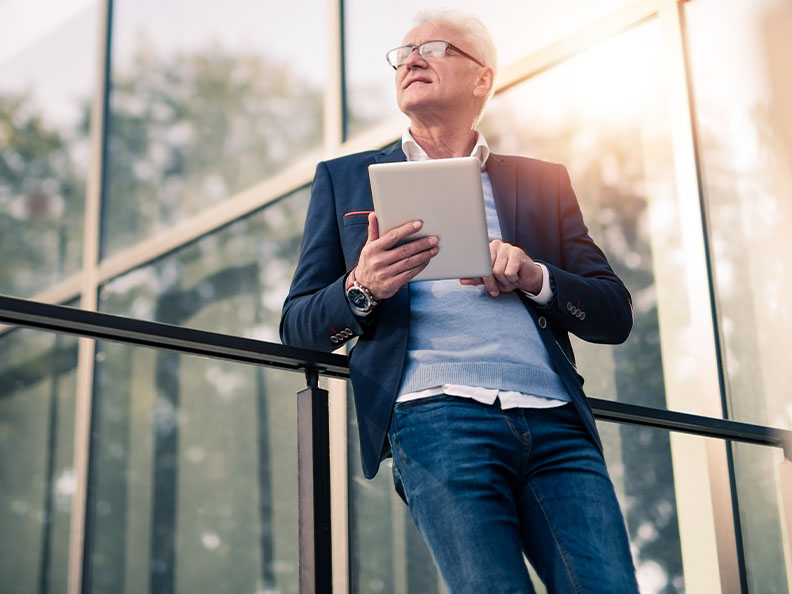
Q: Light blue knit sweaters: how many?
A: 1